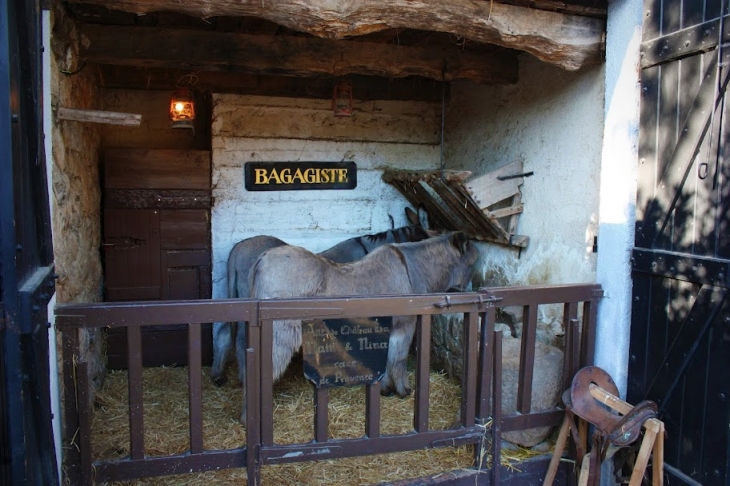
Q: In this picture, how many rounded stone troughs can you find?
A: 1